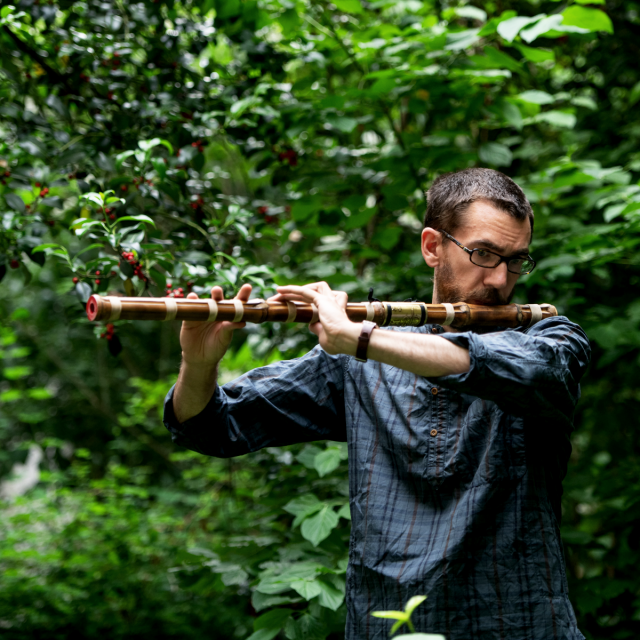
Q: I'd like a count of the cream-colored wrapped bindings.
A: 9